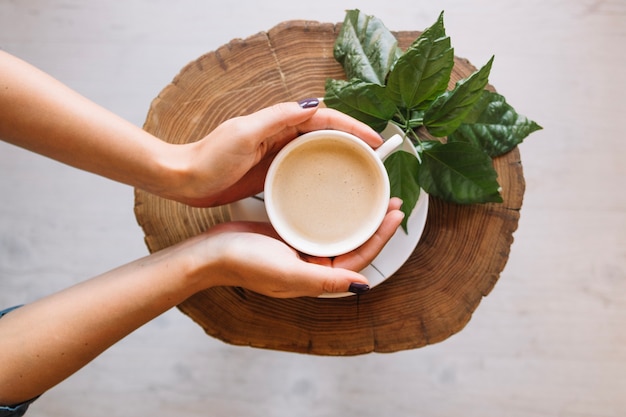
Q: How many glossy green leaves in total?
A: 7